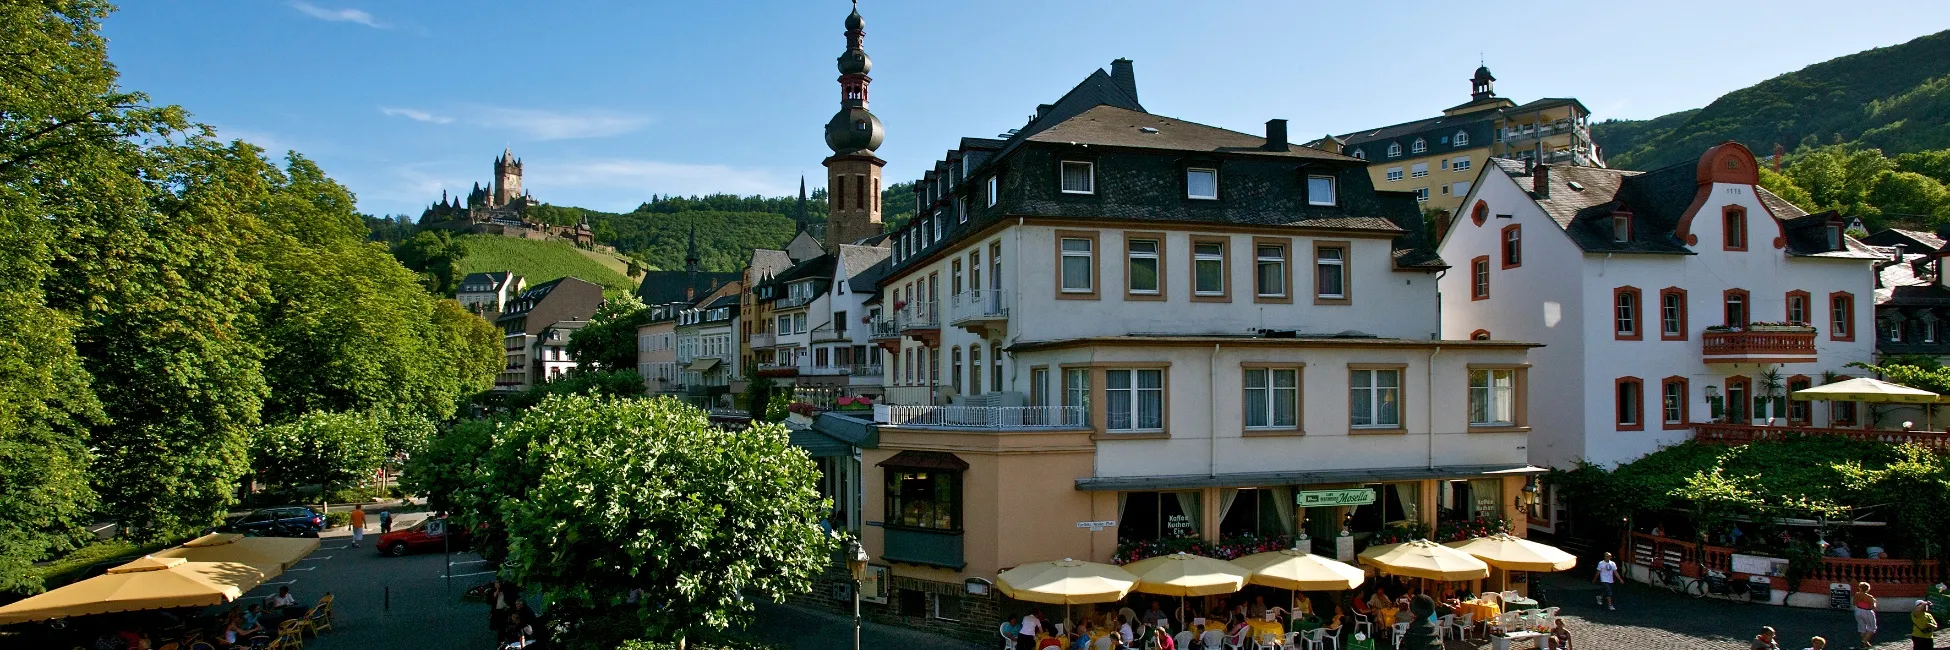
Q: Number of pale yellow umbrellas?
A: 6